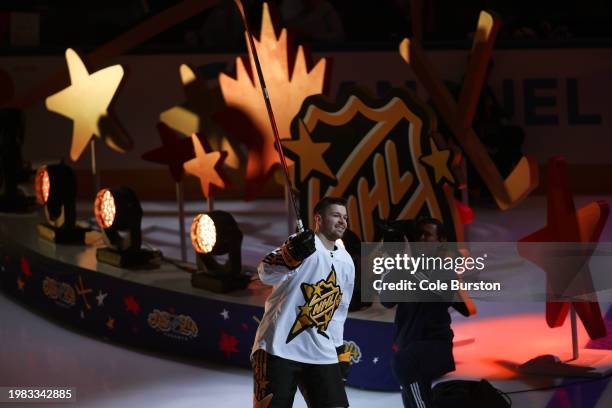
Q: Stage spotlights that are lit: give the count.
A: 3